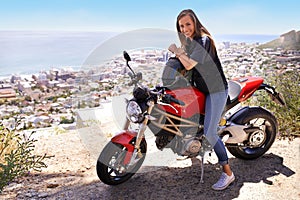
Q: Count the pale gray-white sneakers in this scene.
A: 1